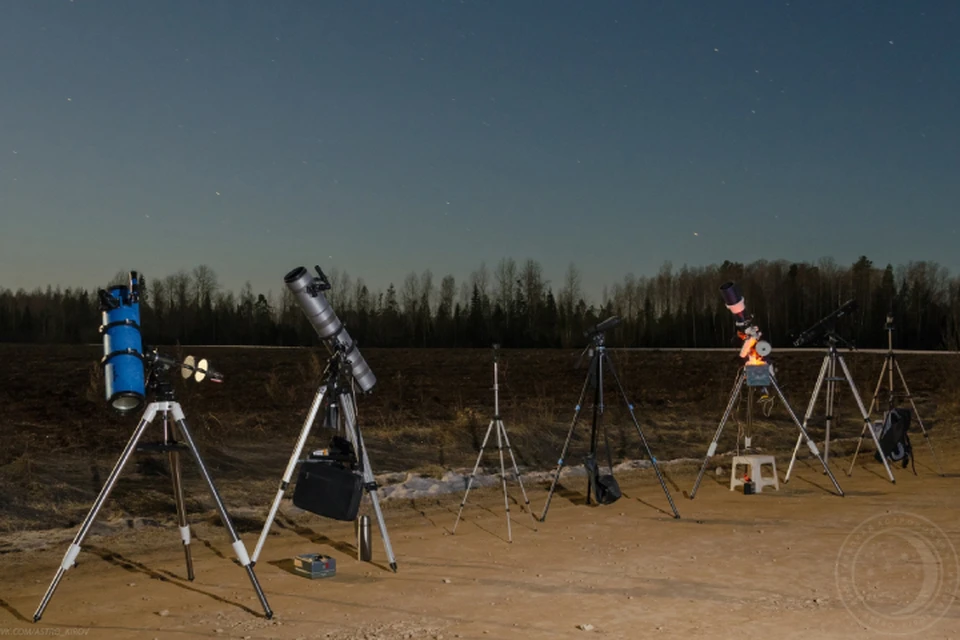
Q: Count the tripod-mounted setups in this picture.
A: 7